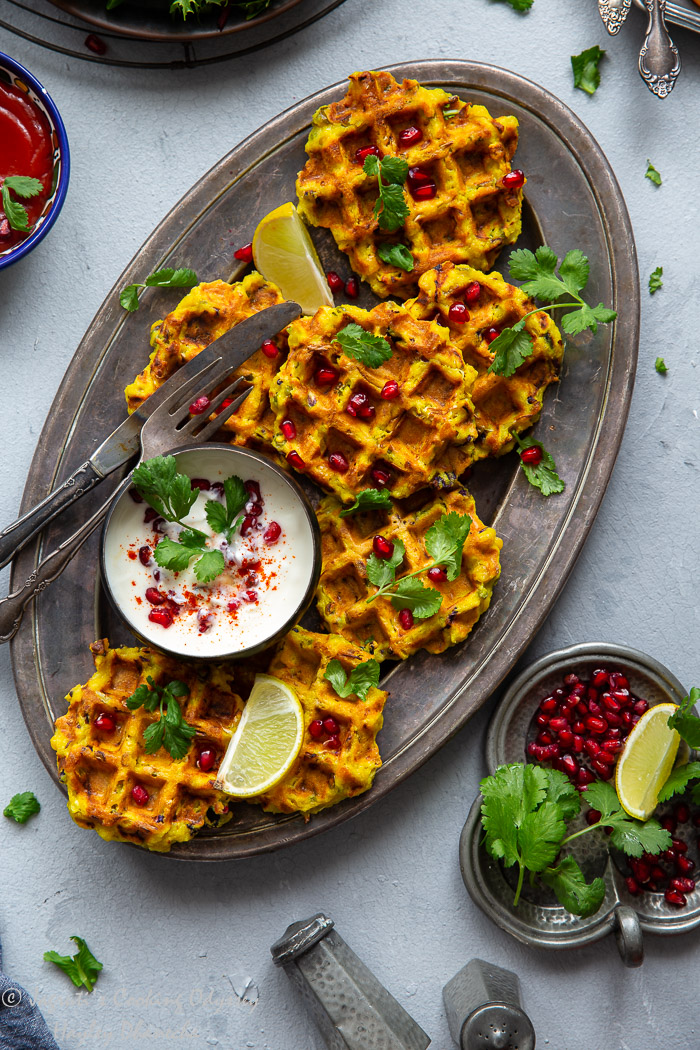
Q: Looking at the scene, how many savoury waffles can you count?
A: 7